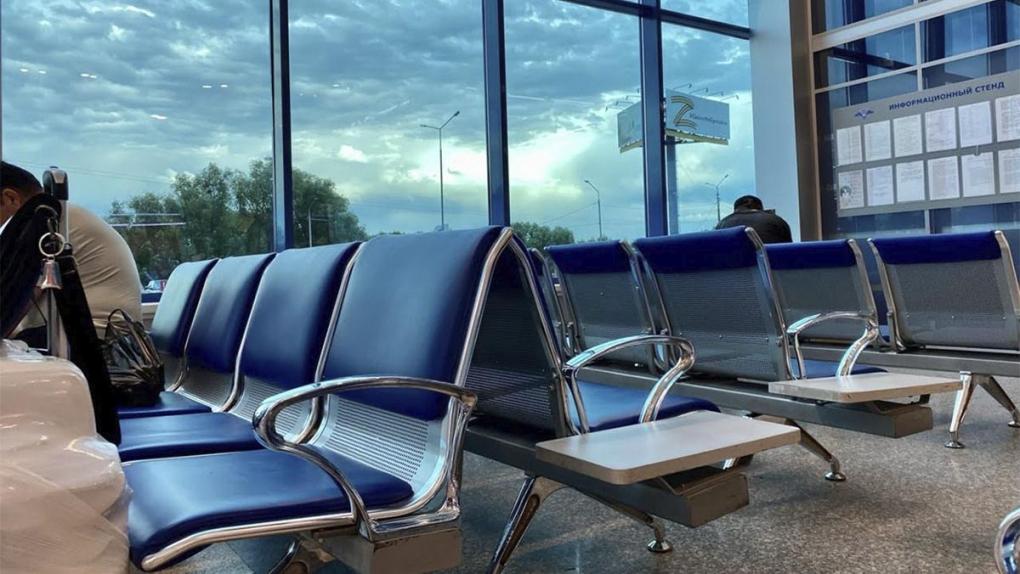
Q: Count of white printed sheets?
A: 12